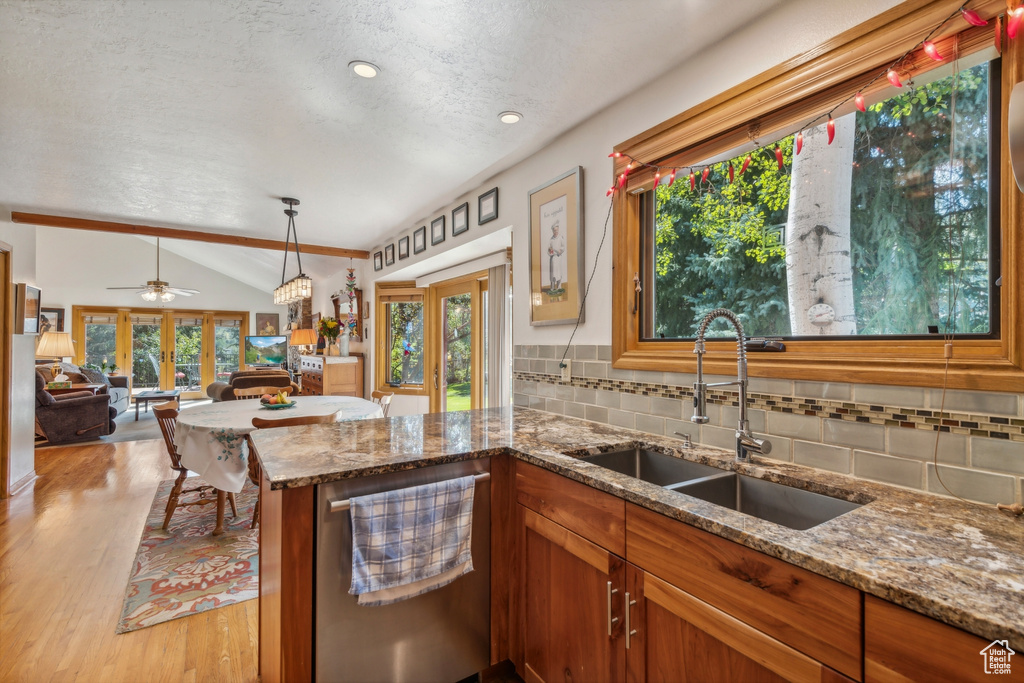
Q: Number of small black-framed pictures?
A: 7